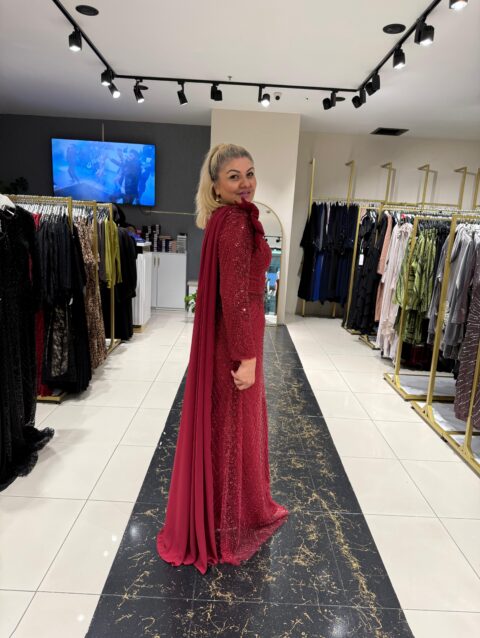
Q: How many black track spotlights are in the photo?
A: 13